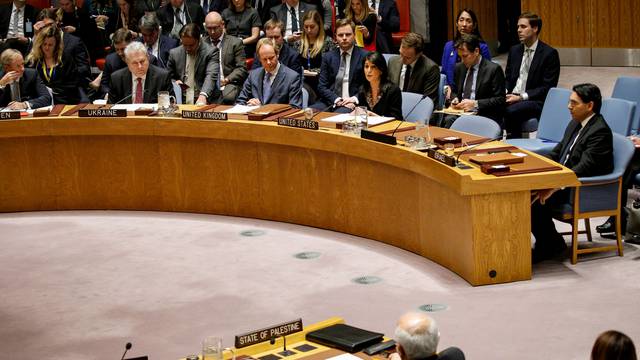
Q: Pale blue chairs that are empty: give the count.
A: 4